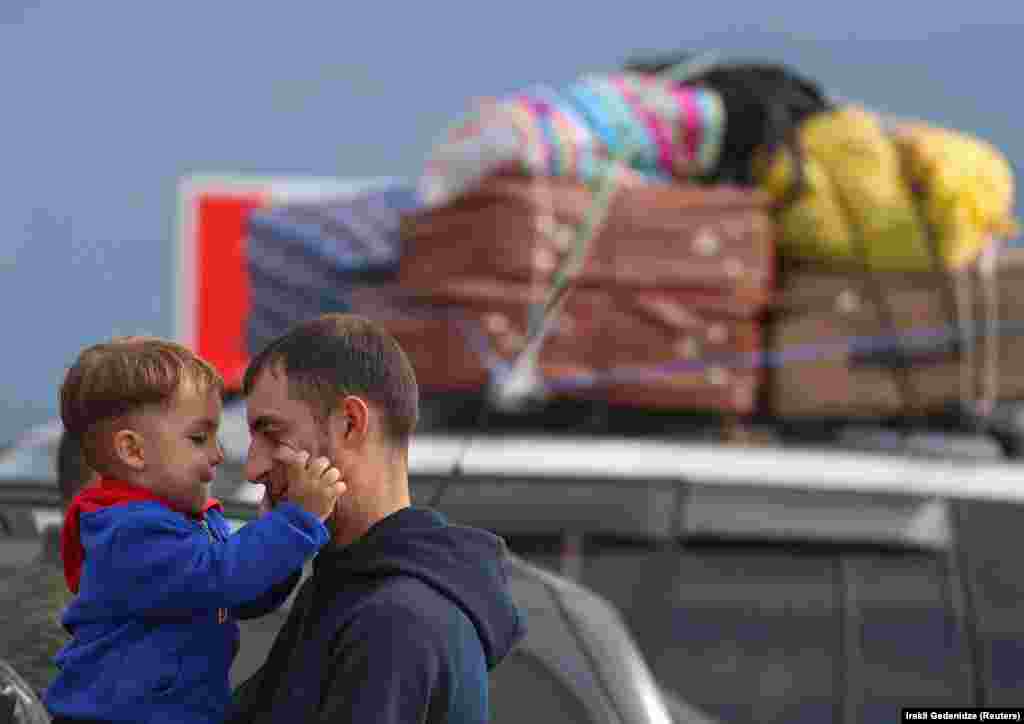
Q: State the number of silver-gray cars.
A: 2